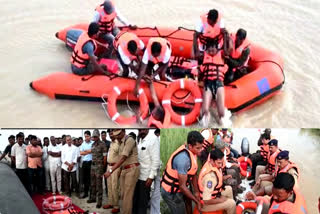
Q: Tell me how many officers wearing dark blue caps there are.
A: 2